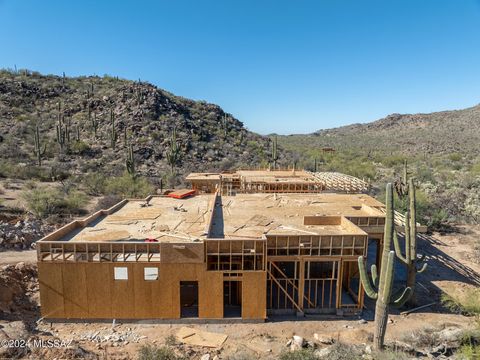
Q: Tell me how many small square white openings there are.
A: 2